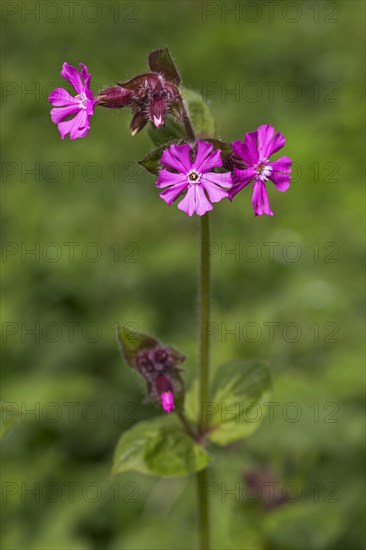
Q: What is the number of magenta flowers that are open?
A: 3